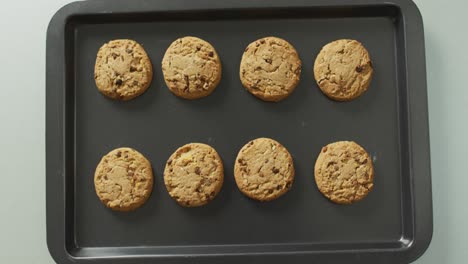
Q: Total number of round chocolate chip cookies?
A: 8